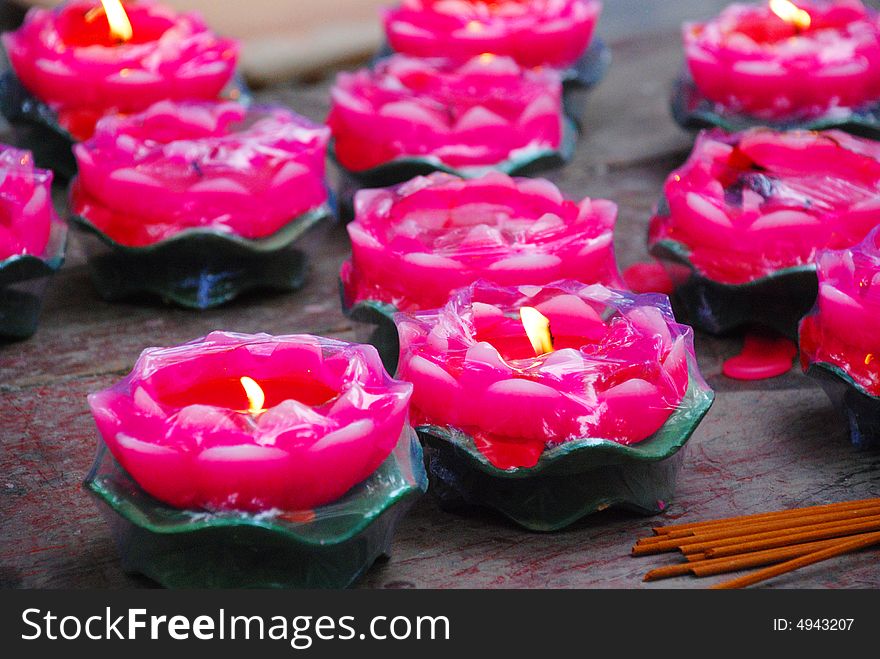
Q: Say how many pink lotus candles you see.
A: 11